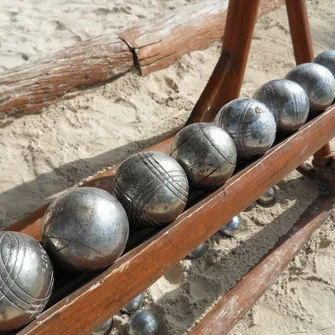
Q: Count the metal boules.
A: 14